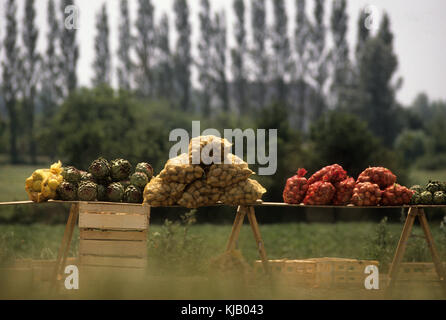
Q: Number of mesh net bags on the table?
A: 14